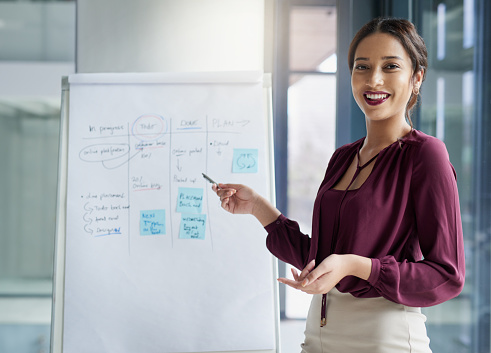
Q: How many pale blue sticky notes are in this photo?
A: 4